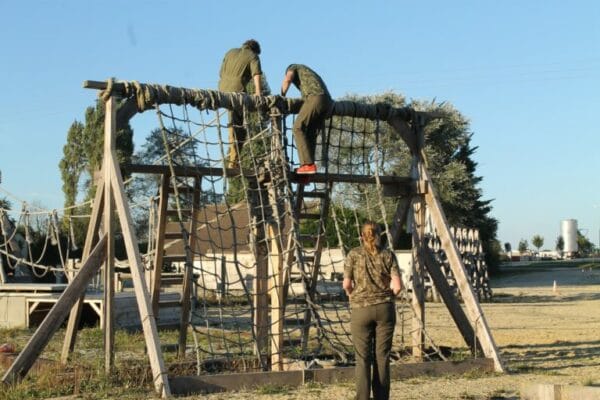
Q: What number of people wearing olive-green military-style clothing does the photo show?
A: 3